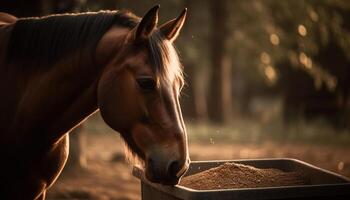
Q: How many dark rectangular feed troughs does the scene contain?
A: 1